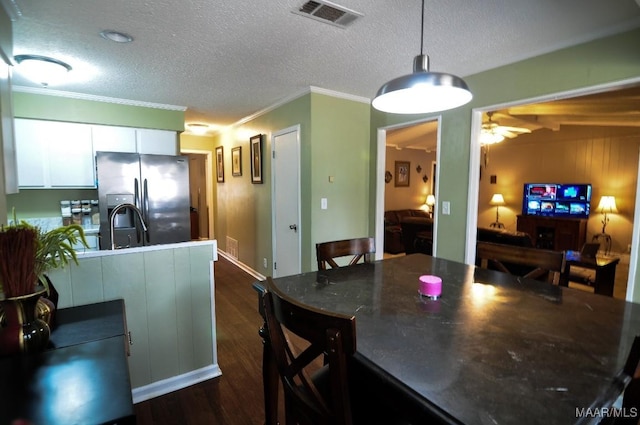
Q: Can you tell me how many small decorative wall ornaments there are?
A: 3